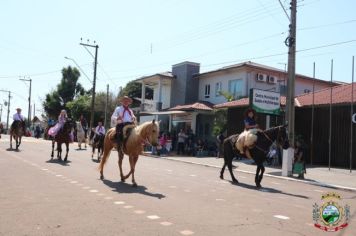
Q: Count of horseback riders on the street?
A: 6